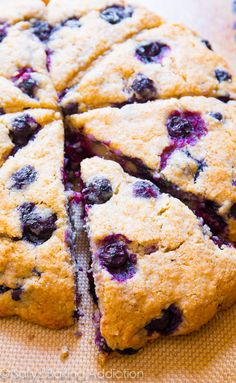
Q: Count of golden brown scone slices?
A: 8